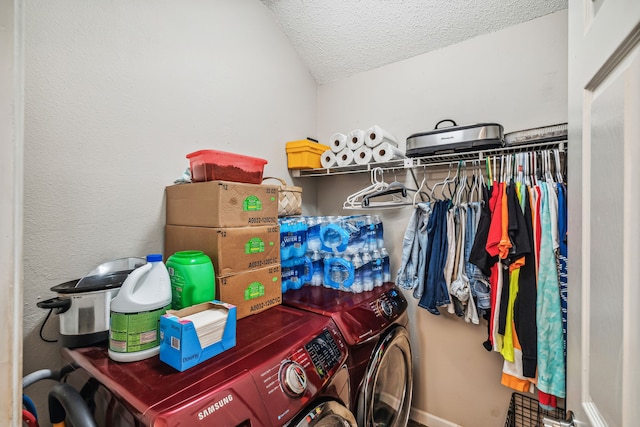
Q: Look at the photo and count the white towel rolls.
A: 7